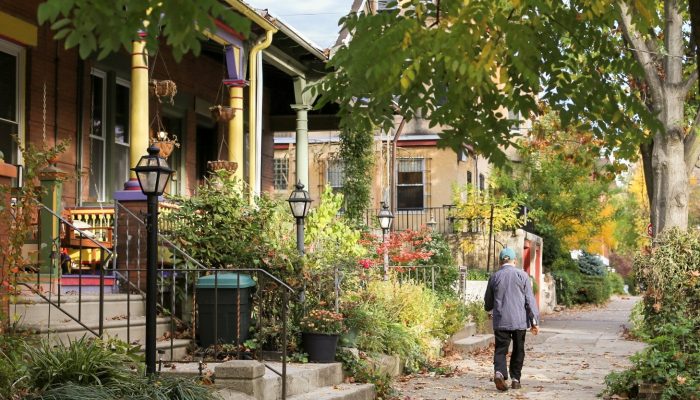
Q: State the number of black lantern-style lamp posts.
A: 3